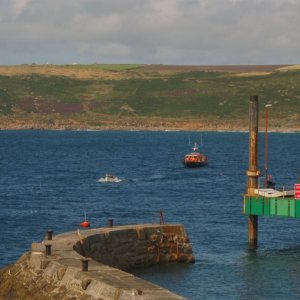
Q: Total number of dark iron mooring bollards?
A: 4